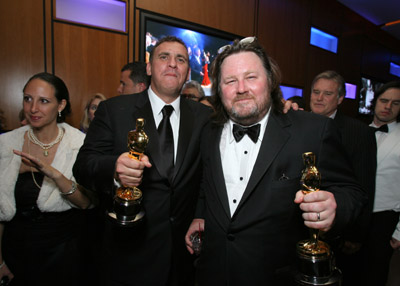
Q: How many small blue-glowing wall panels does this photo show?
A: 5